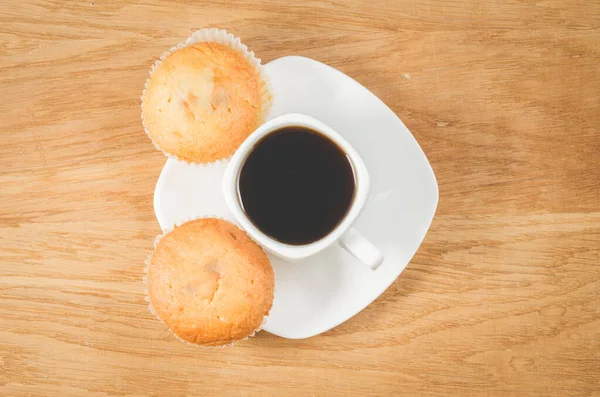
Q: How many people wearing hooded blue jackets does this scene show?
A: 0